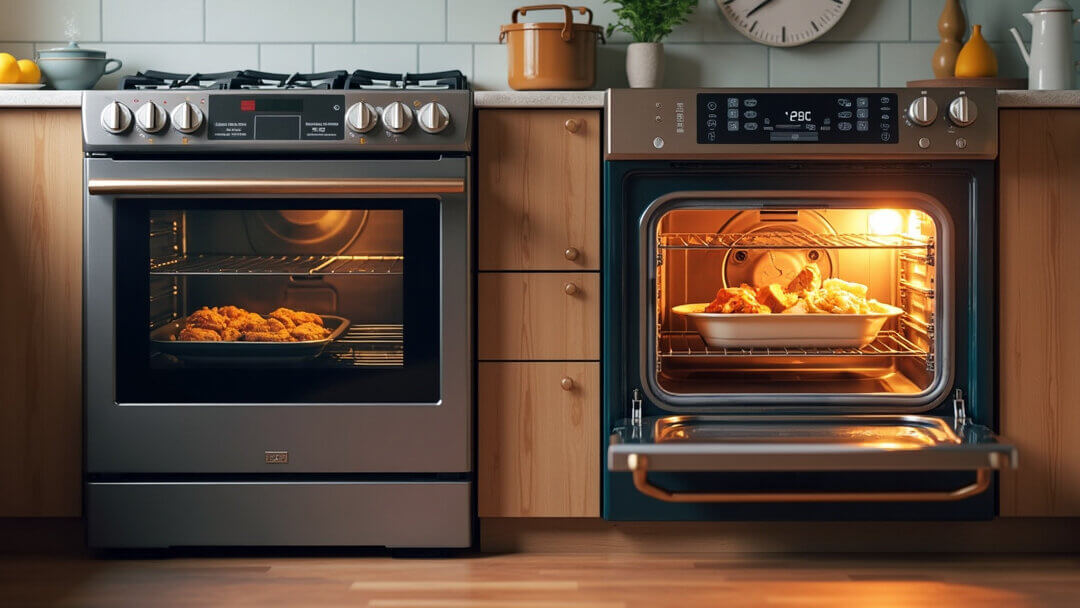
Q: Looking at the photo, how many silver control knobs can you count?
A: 8